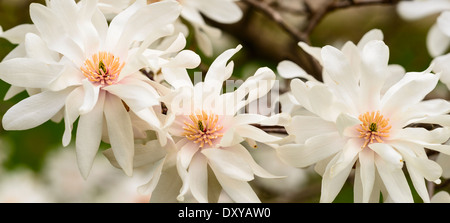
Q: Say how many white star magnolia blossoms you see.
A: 3